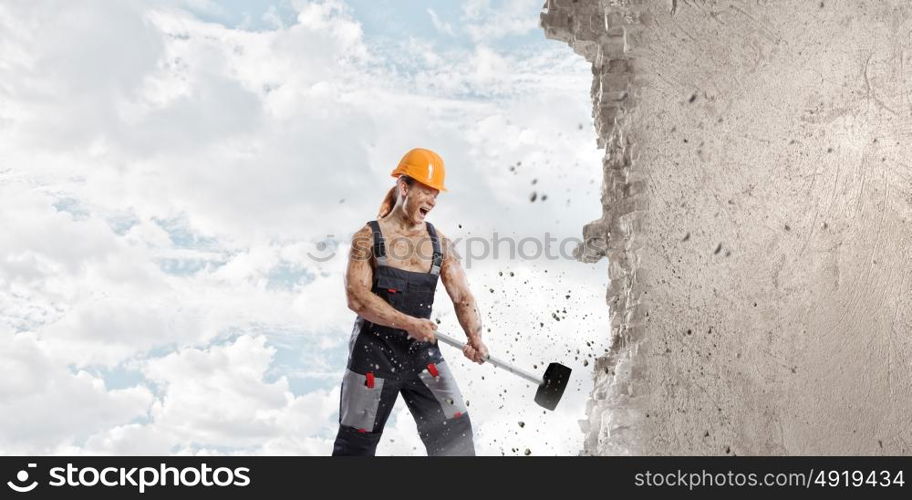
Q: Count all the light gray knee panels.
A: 2